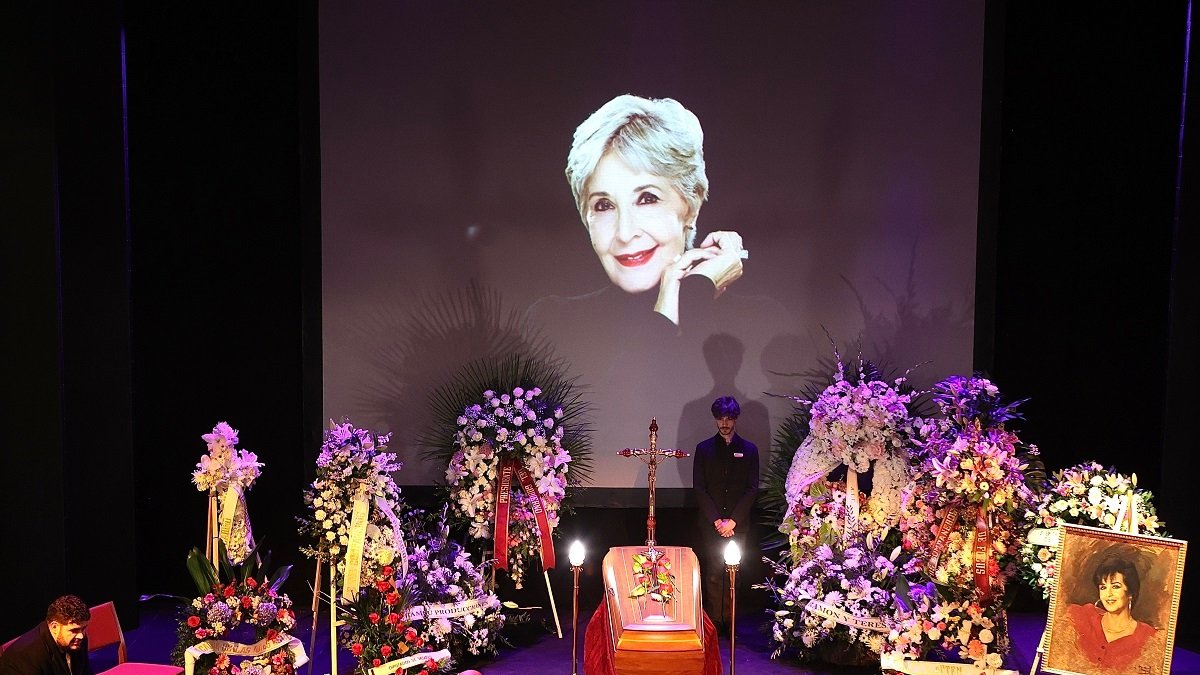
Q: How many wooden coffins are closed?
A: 1